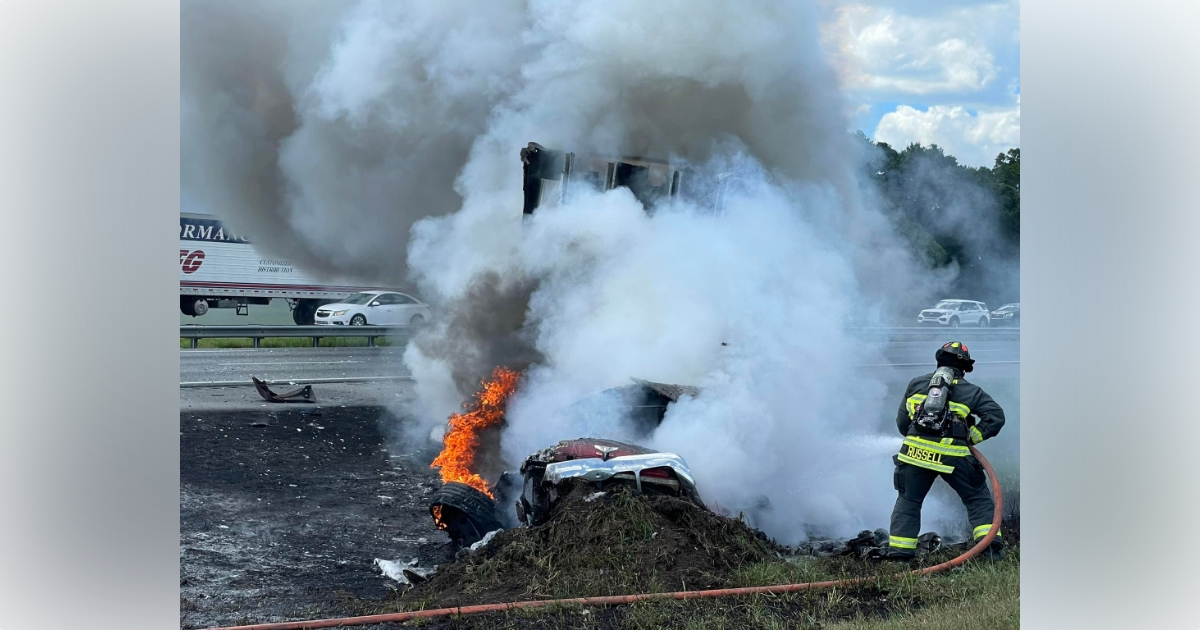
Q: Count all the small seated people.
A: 0